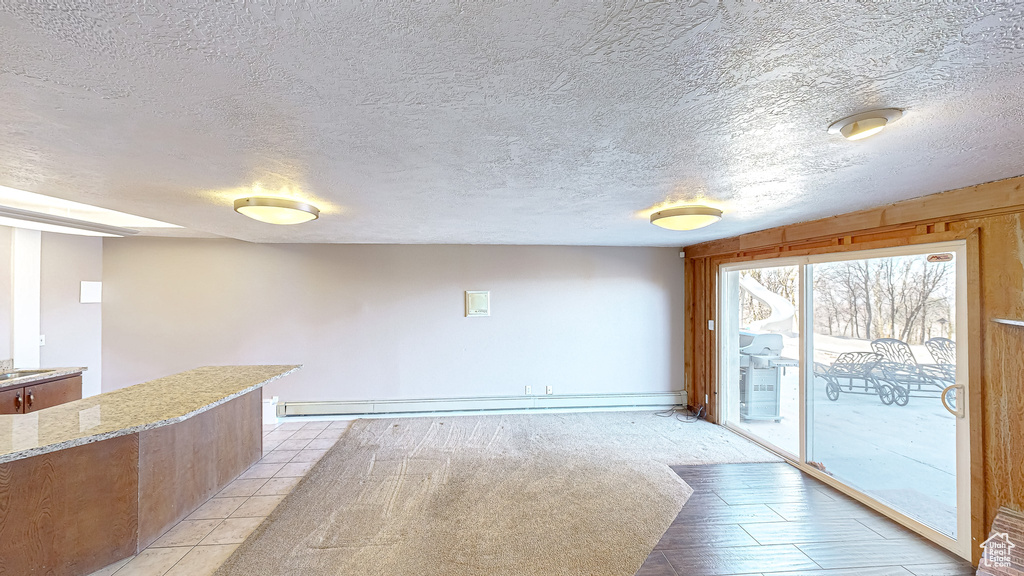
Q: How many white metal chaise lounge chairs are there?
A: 3